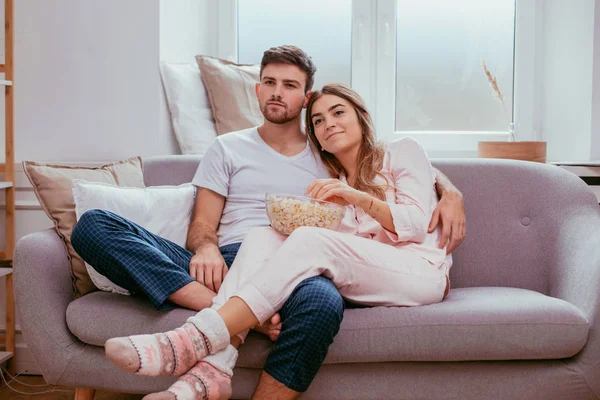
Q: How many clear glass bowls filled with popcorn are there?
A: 1